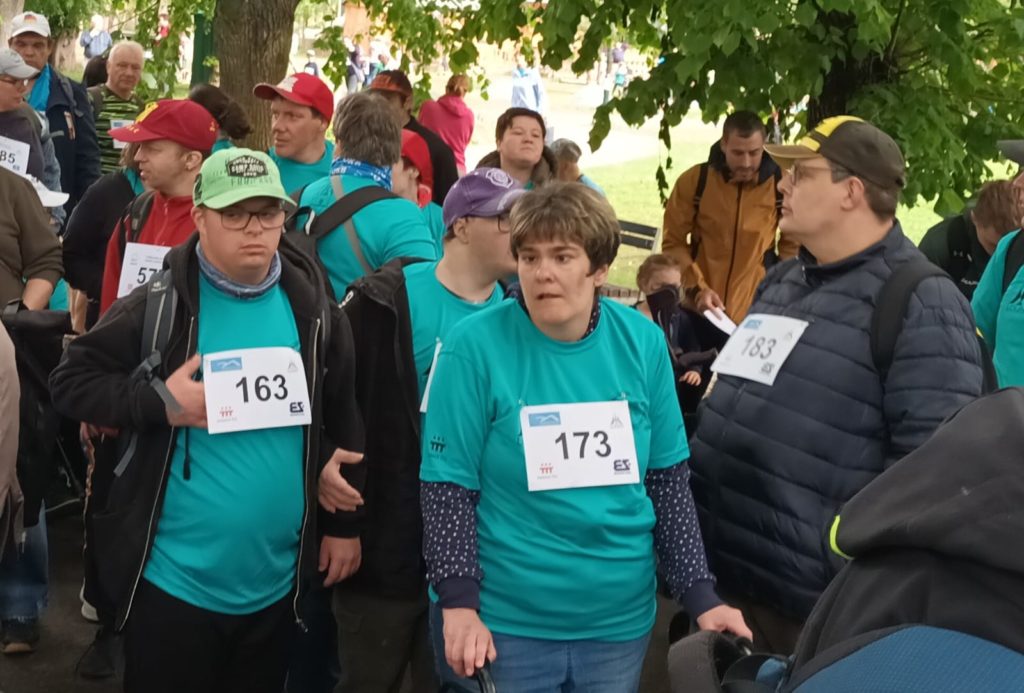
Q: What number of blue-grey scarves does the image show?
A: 1